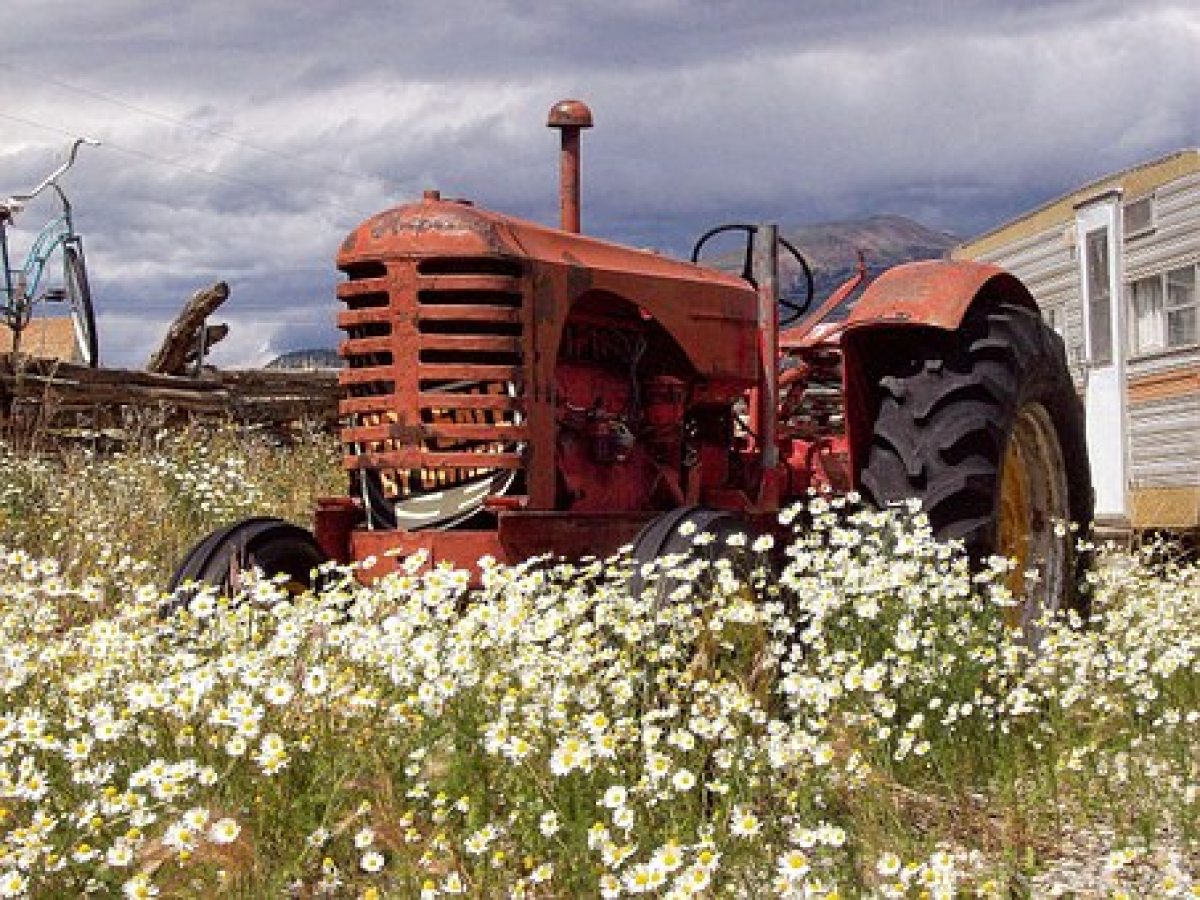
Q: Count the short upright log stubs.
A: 2